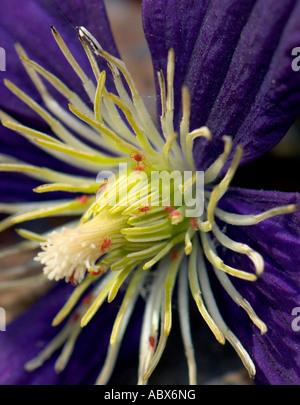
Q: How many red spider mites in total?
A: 15